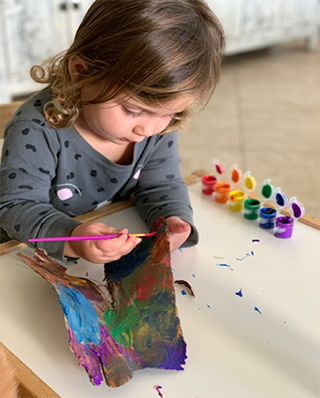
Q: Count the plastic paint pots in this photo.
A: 6